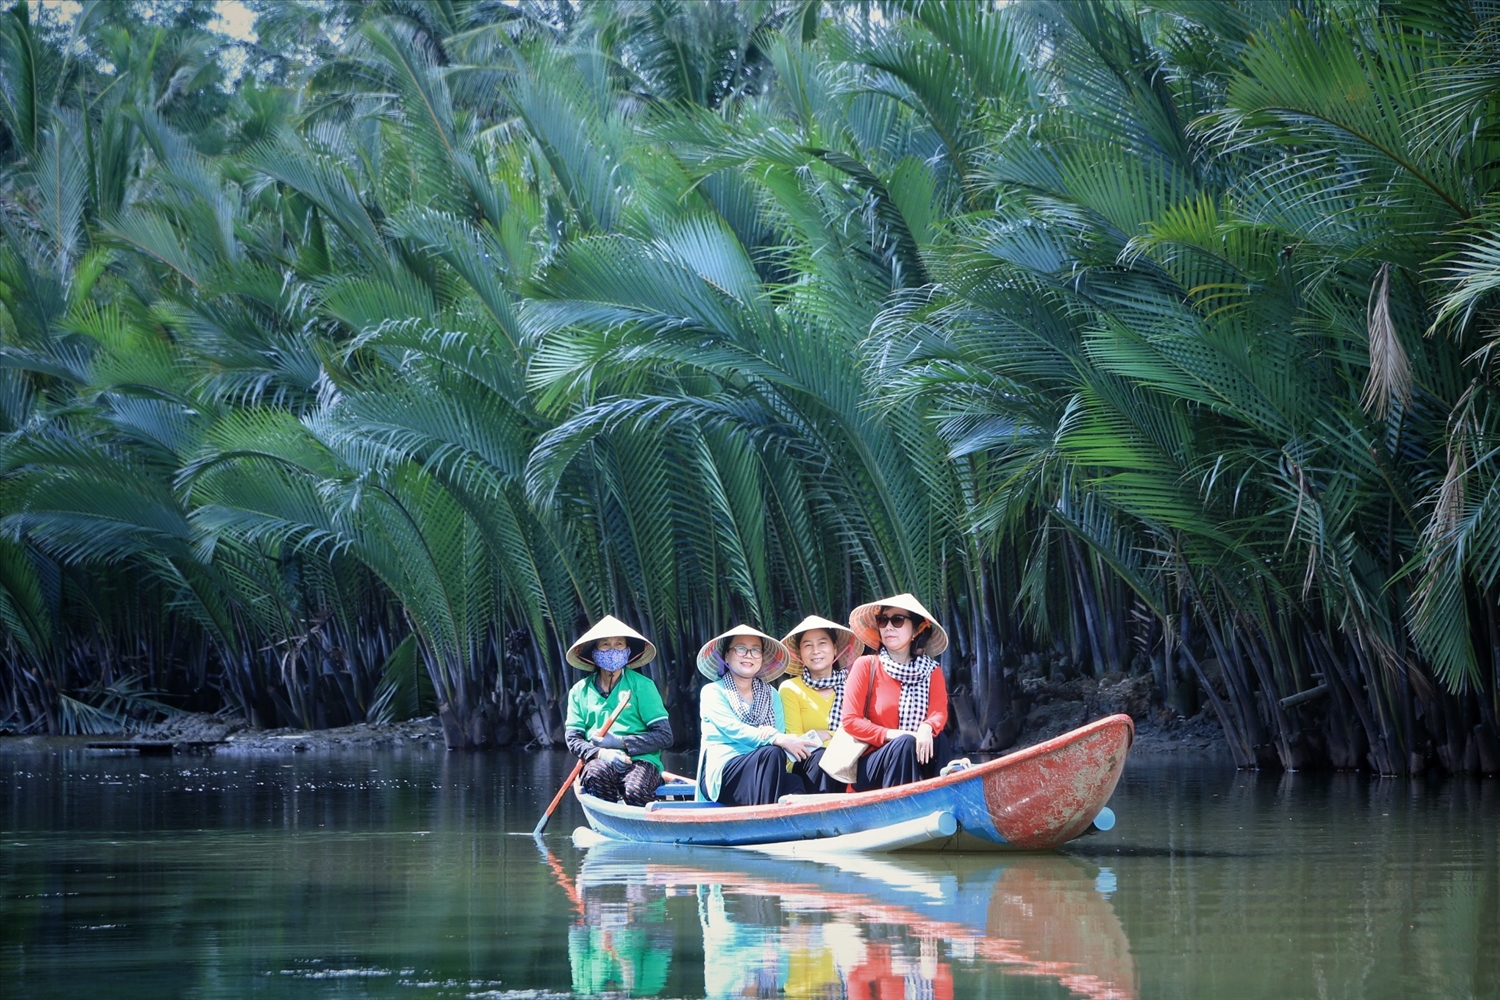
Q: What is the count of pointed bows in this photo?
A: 1